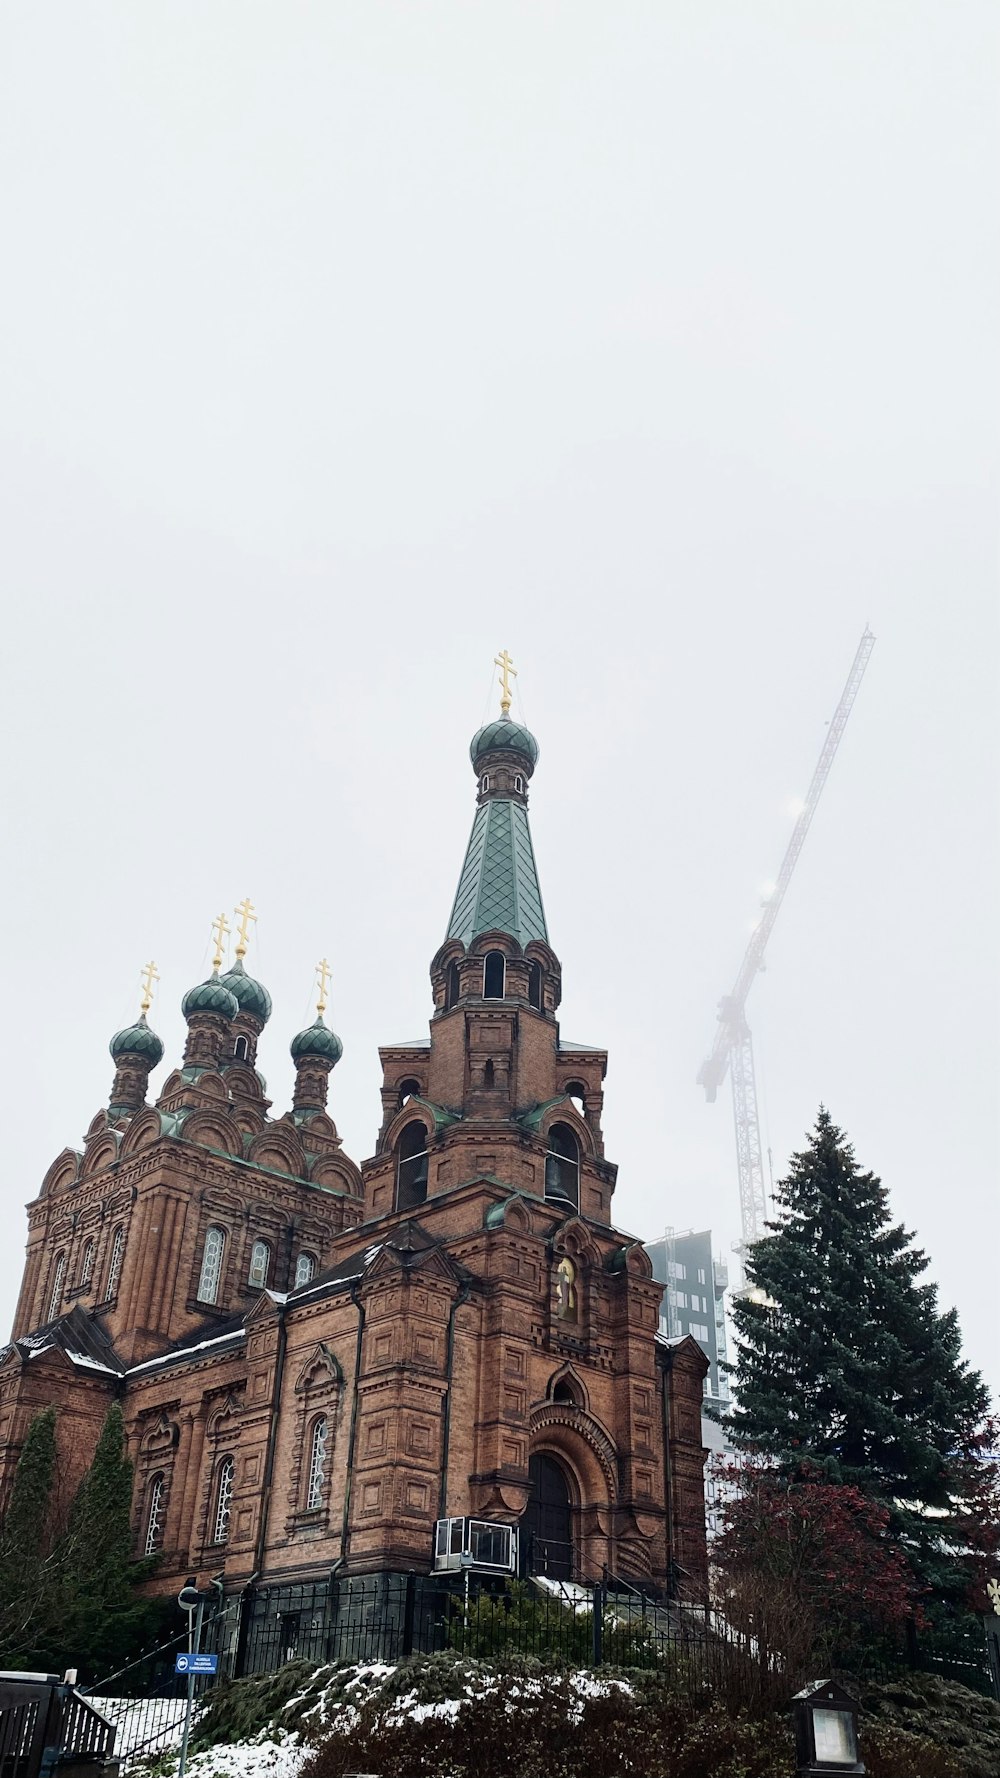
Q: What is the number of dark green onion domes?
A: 5